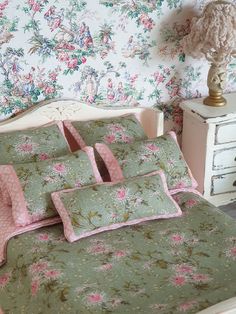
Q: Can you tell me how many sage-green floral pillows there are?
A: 5